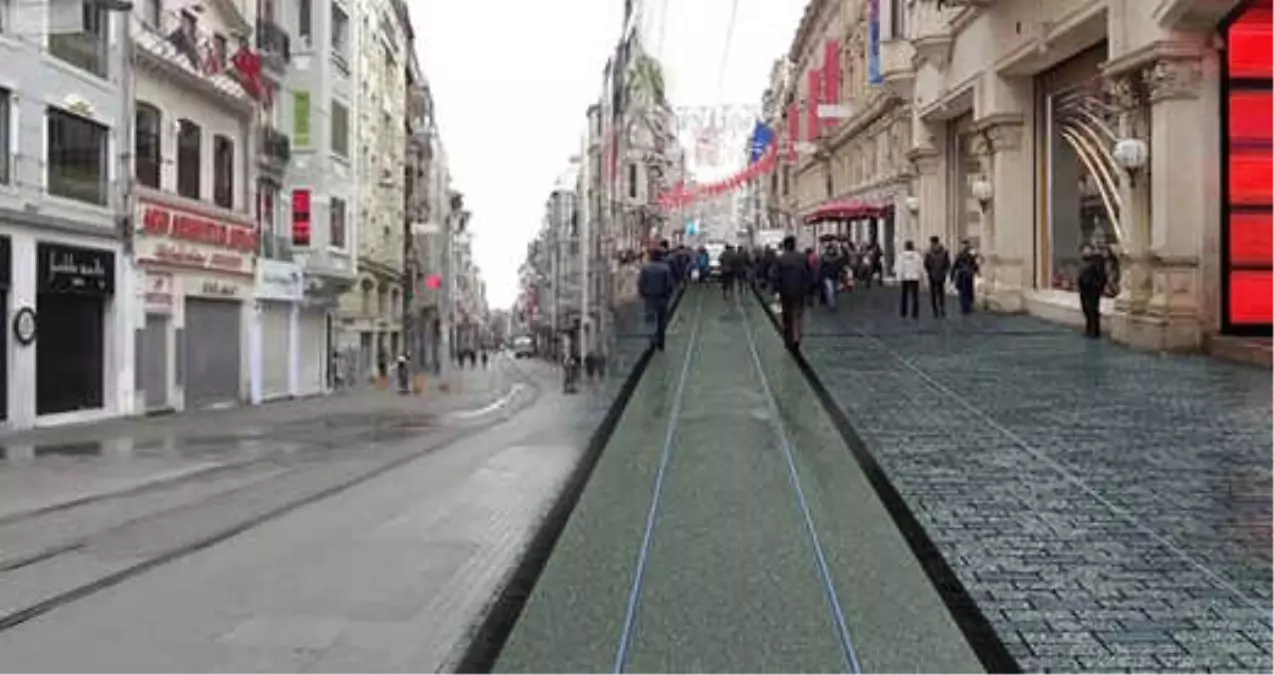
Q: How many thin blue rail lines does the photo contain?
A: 2